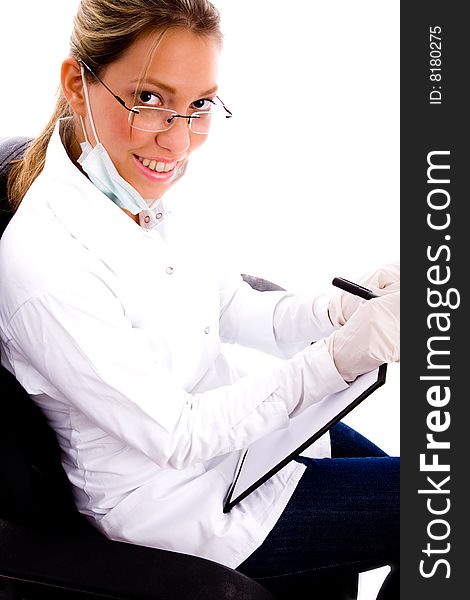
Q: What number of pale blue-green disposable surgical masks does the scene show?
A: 1